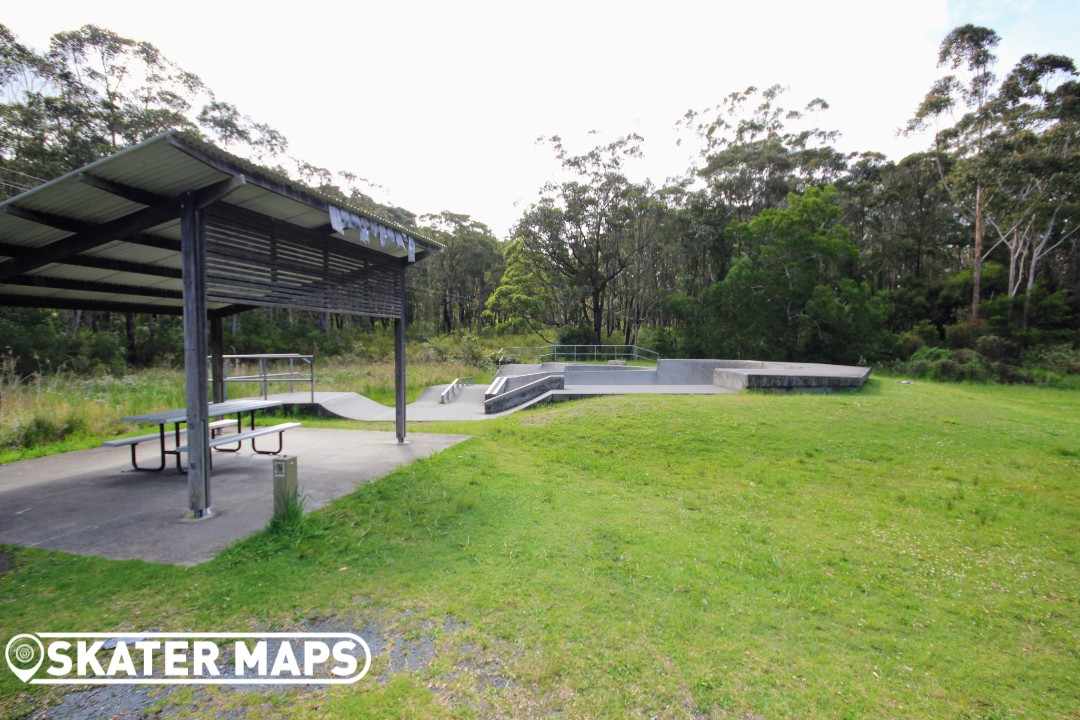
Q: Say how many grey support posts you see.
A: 3